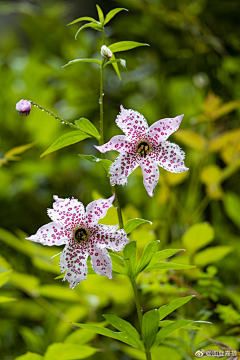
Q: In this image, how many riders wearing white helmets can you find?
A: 0